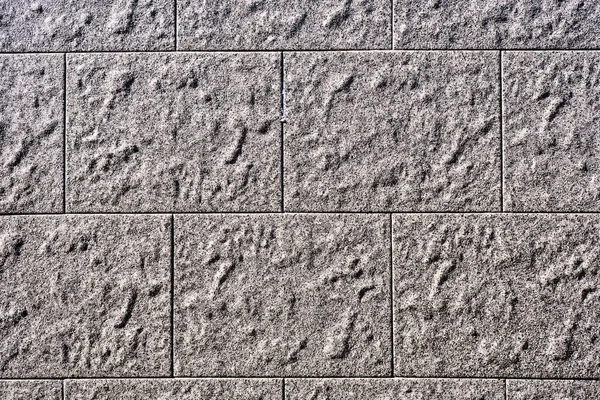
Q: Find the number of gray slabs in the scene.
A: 14